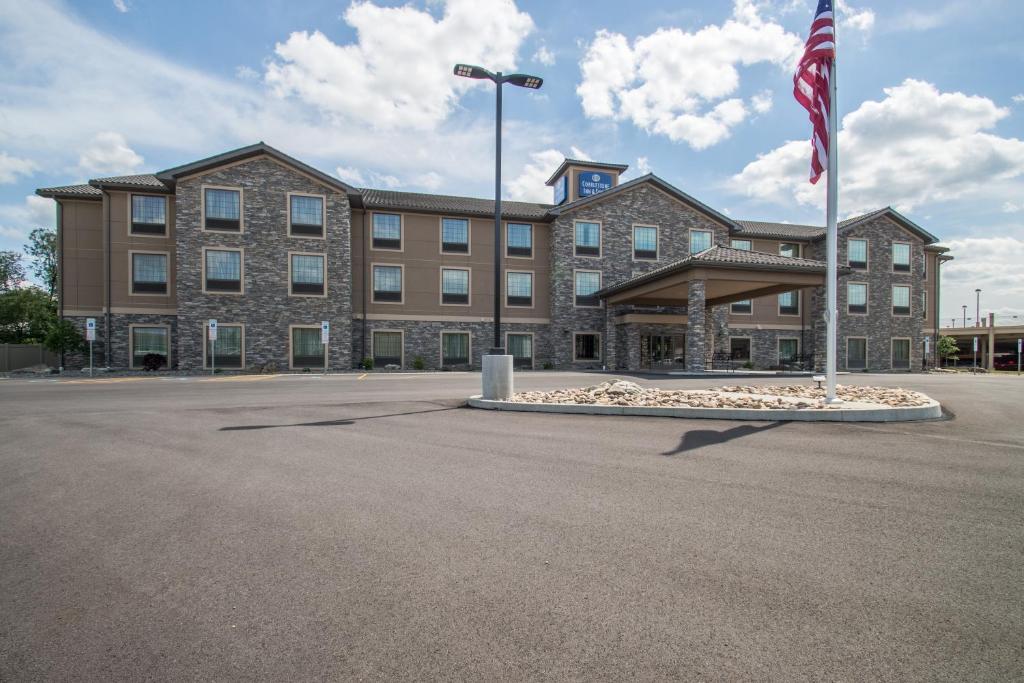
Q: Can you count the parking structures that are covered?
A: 1